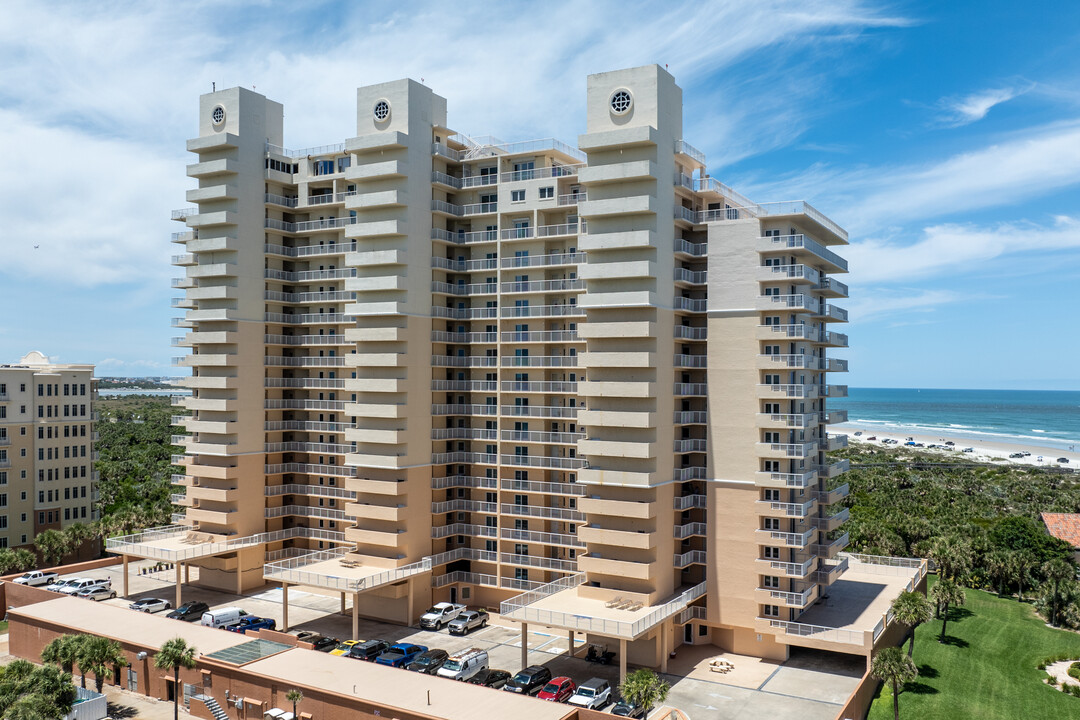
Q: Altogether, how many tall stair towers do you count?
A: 3